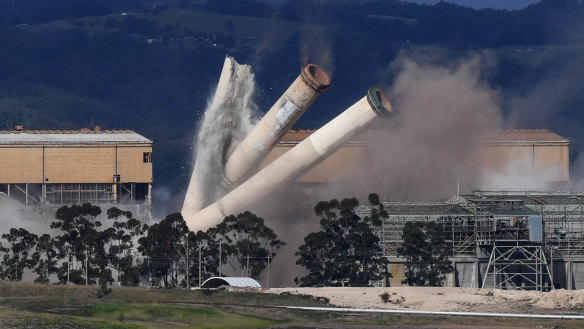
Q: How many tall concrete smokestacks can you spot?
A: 3